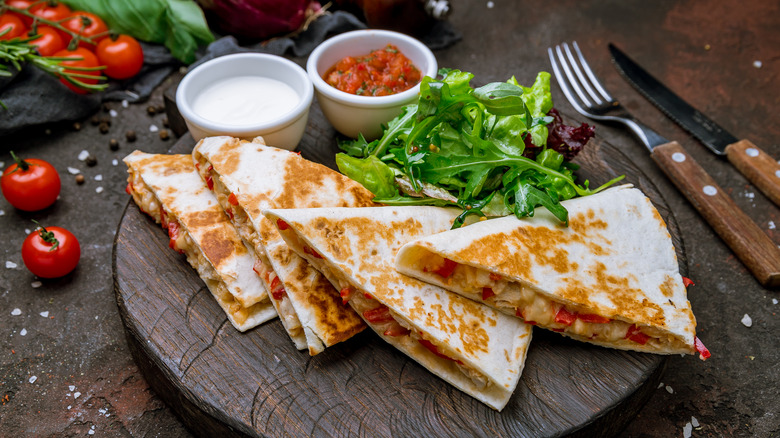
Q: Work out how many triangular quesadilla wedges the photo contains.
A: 4